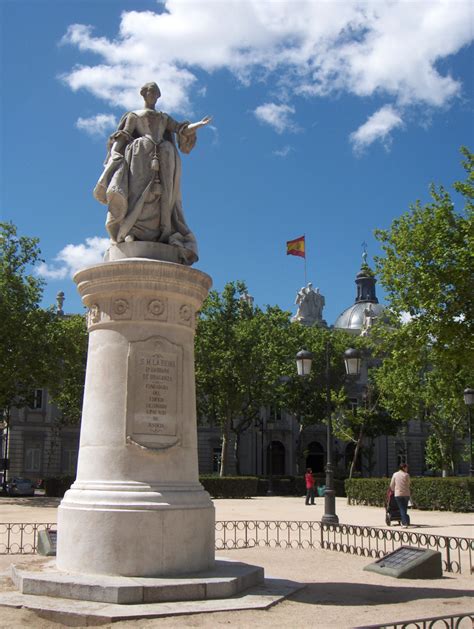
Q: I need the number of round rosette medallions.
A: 4